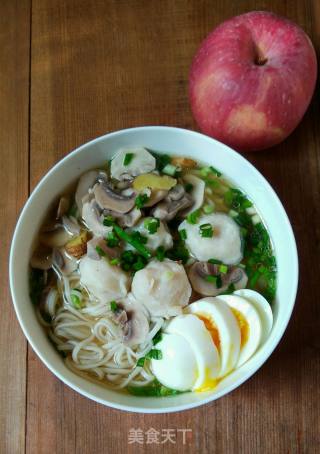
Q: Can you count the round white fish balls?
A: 4